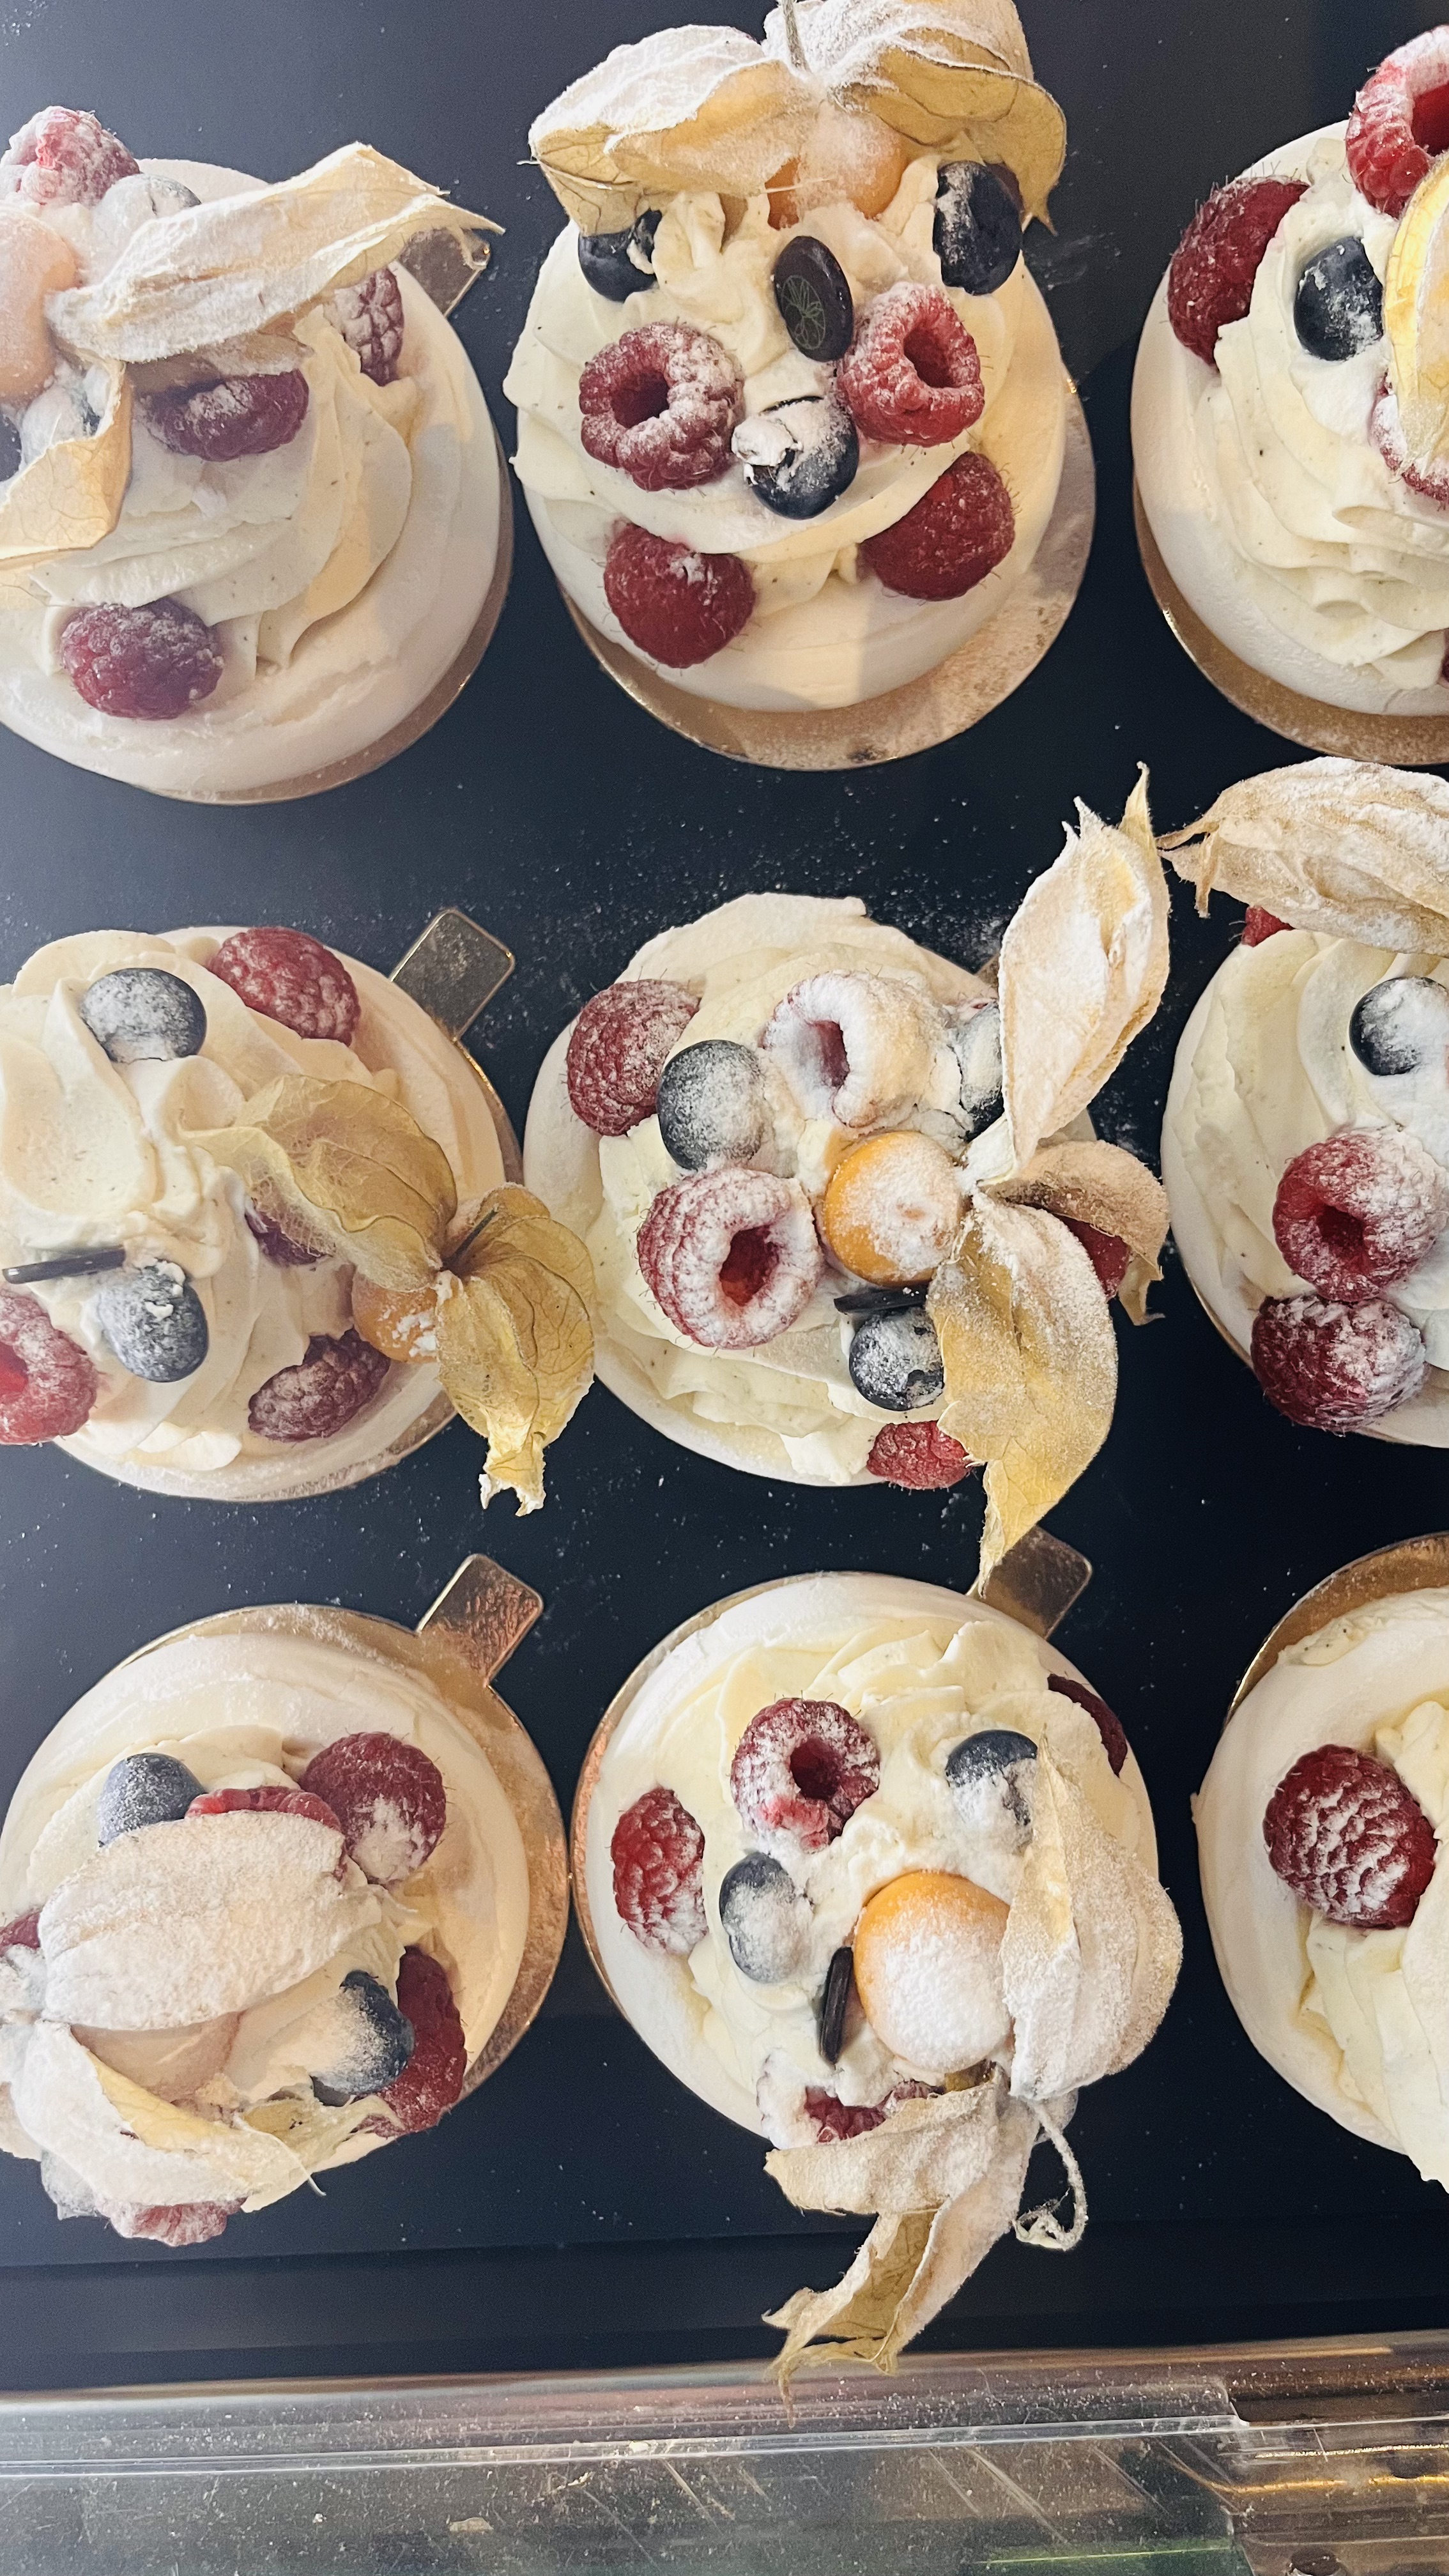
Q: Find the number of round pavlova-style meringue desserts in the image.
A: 9